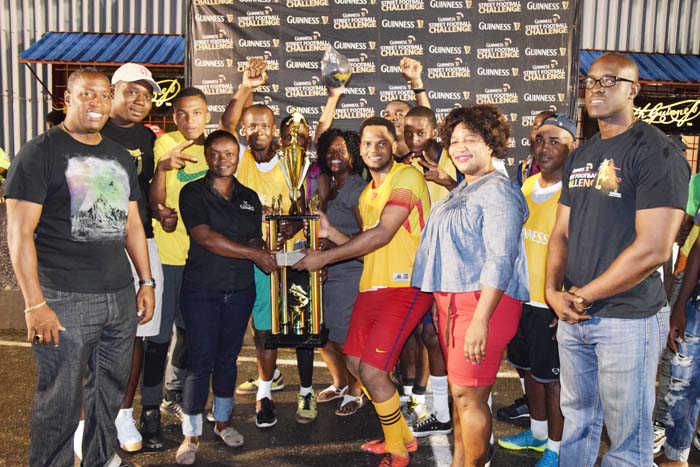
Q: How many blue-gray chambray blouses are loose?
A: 1